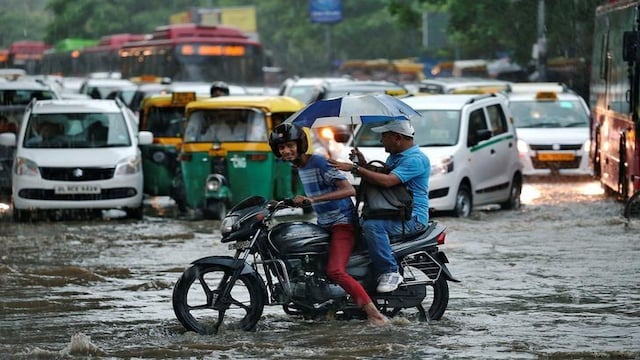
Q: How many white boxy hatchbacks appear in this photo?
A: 3